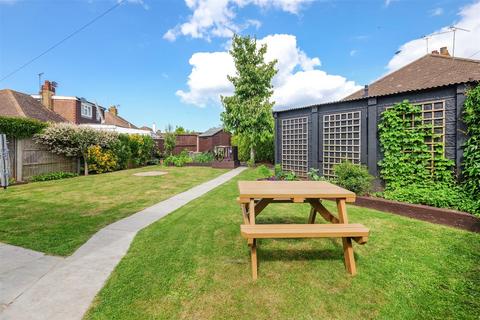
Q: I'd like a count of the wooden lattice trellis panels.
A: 3